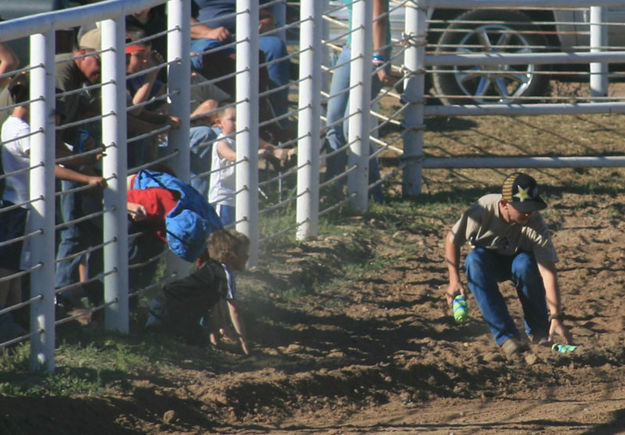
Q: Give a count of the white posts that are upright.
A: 8